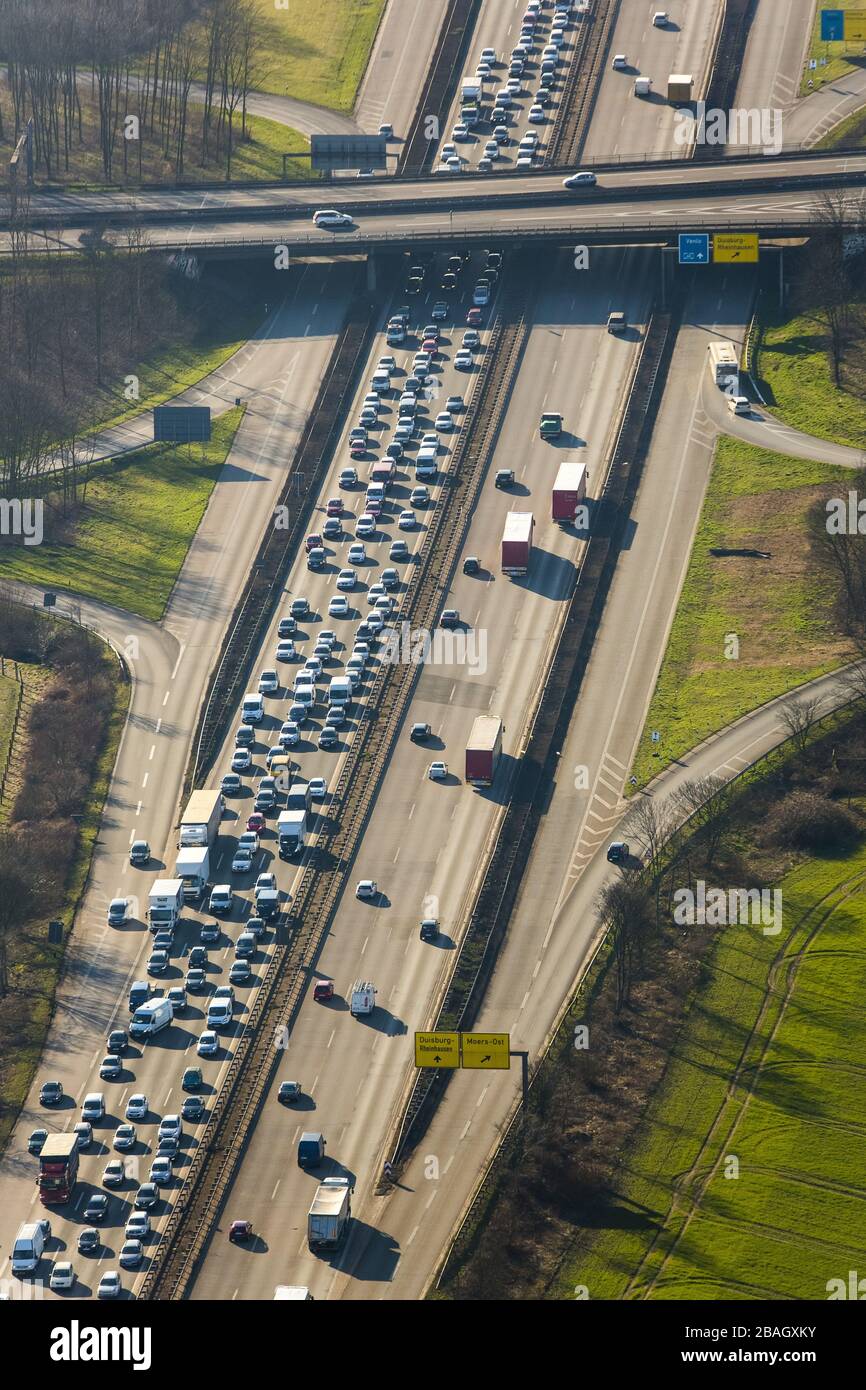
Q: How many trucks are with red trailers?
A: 3